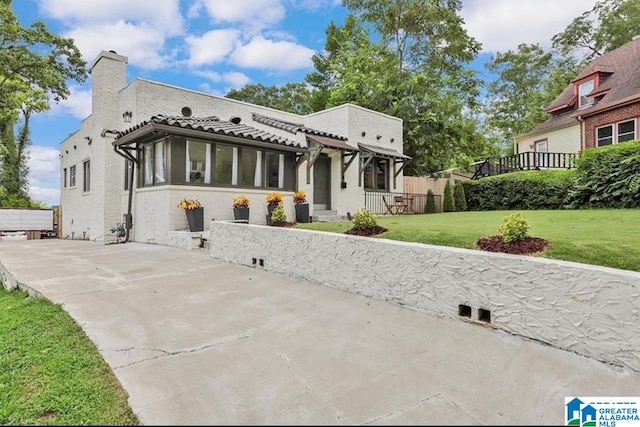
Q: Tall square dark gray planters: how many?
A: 4